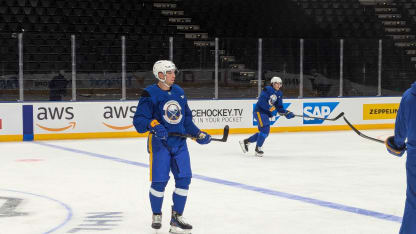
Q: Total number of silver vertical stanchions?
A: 9